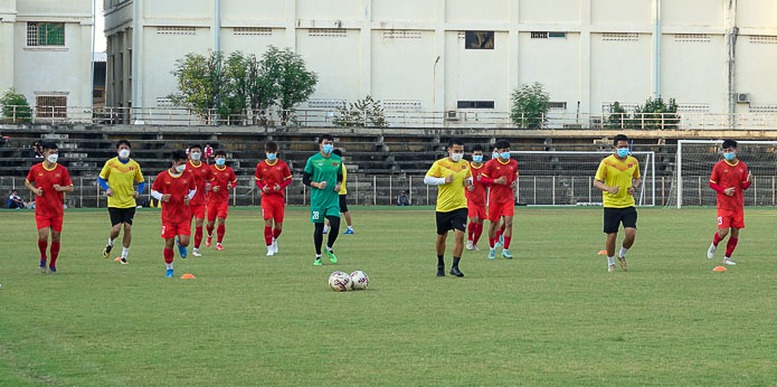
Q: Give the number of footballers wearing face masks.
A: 13